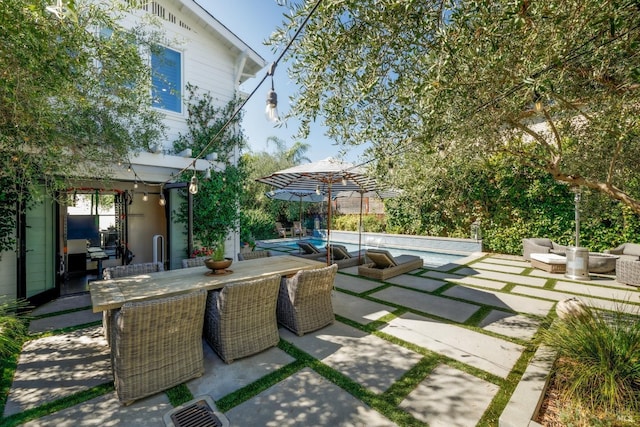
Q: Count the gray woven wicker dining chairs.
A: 6